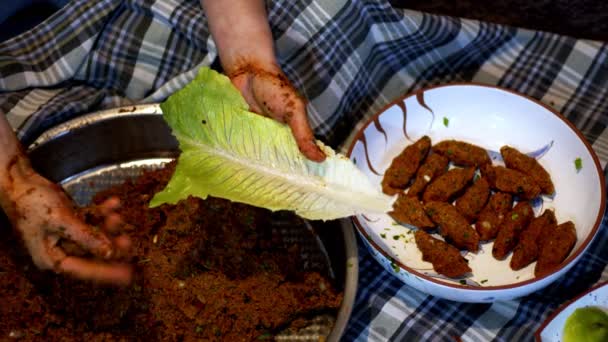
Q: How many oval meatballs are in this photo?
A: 14